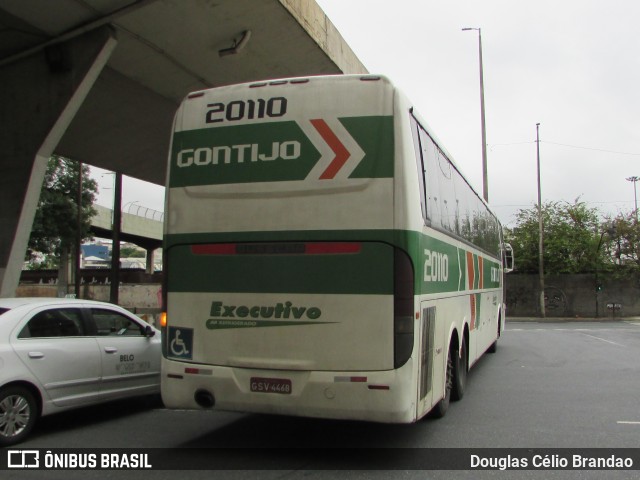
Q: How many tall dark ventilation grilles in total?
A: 1